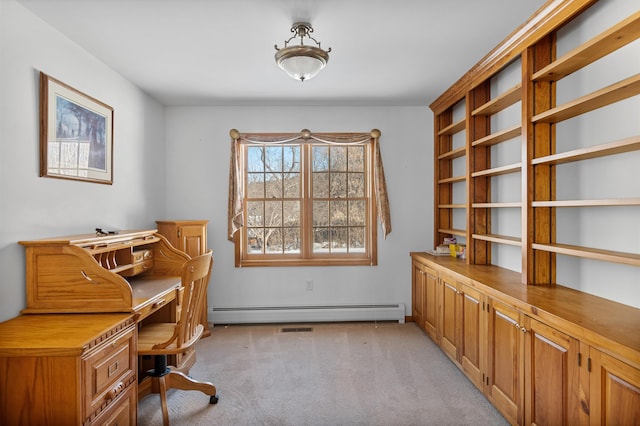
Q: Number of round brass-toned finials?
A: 3